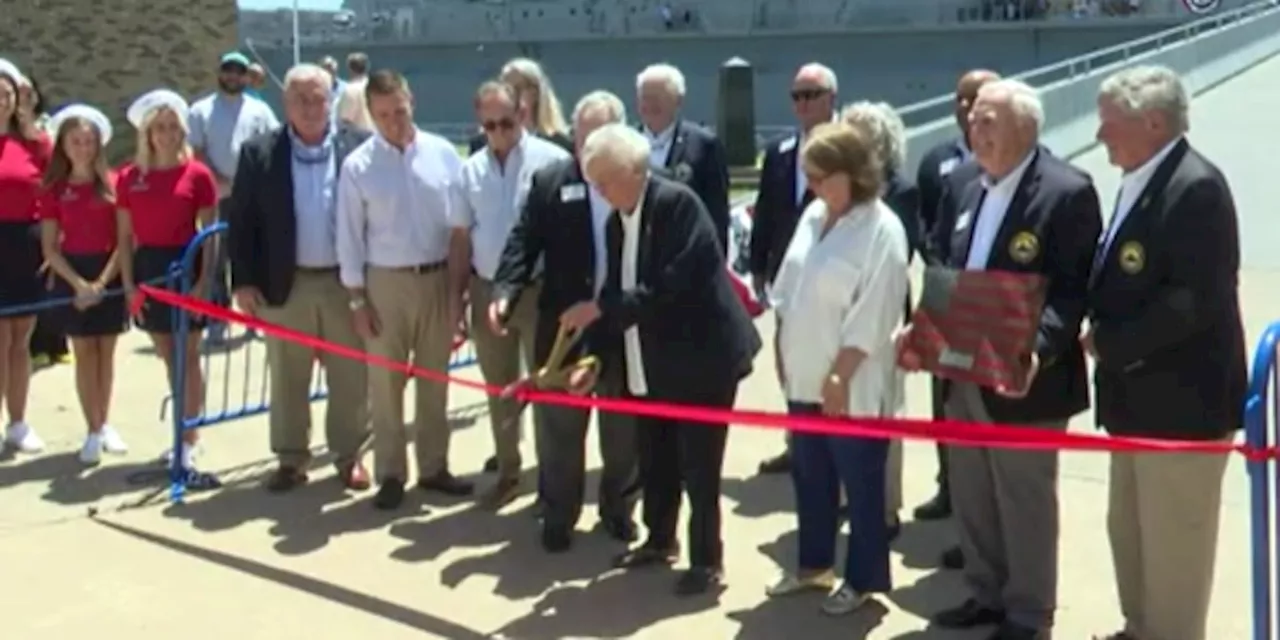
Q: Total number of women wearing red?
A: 3